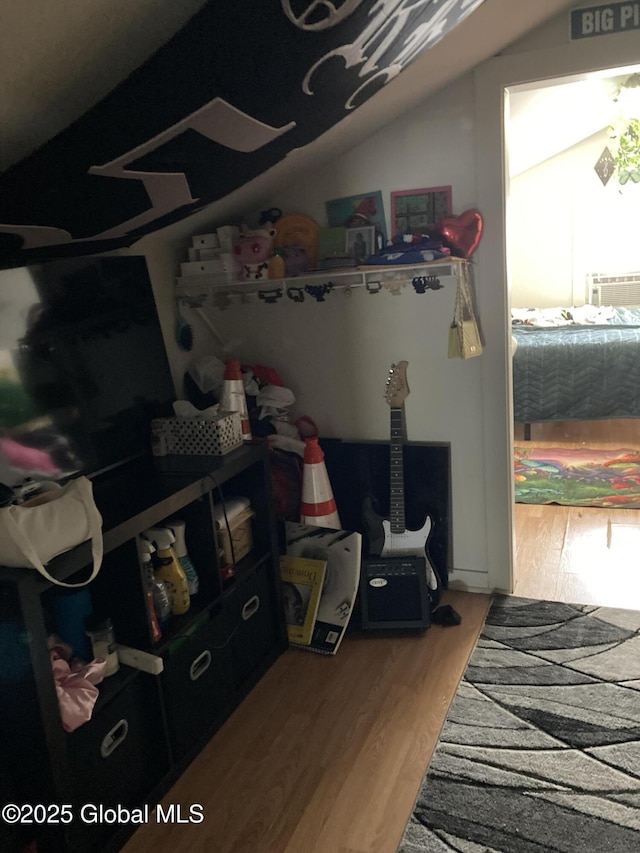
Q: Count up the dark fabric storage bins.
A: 3